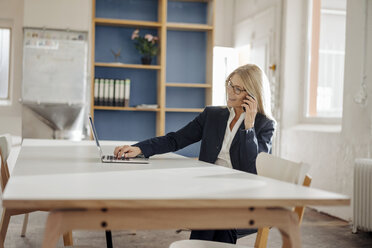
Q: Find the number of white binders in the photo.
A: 7